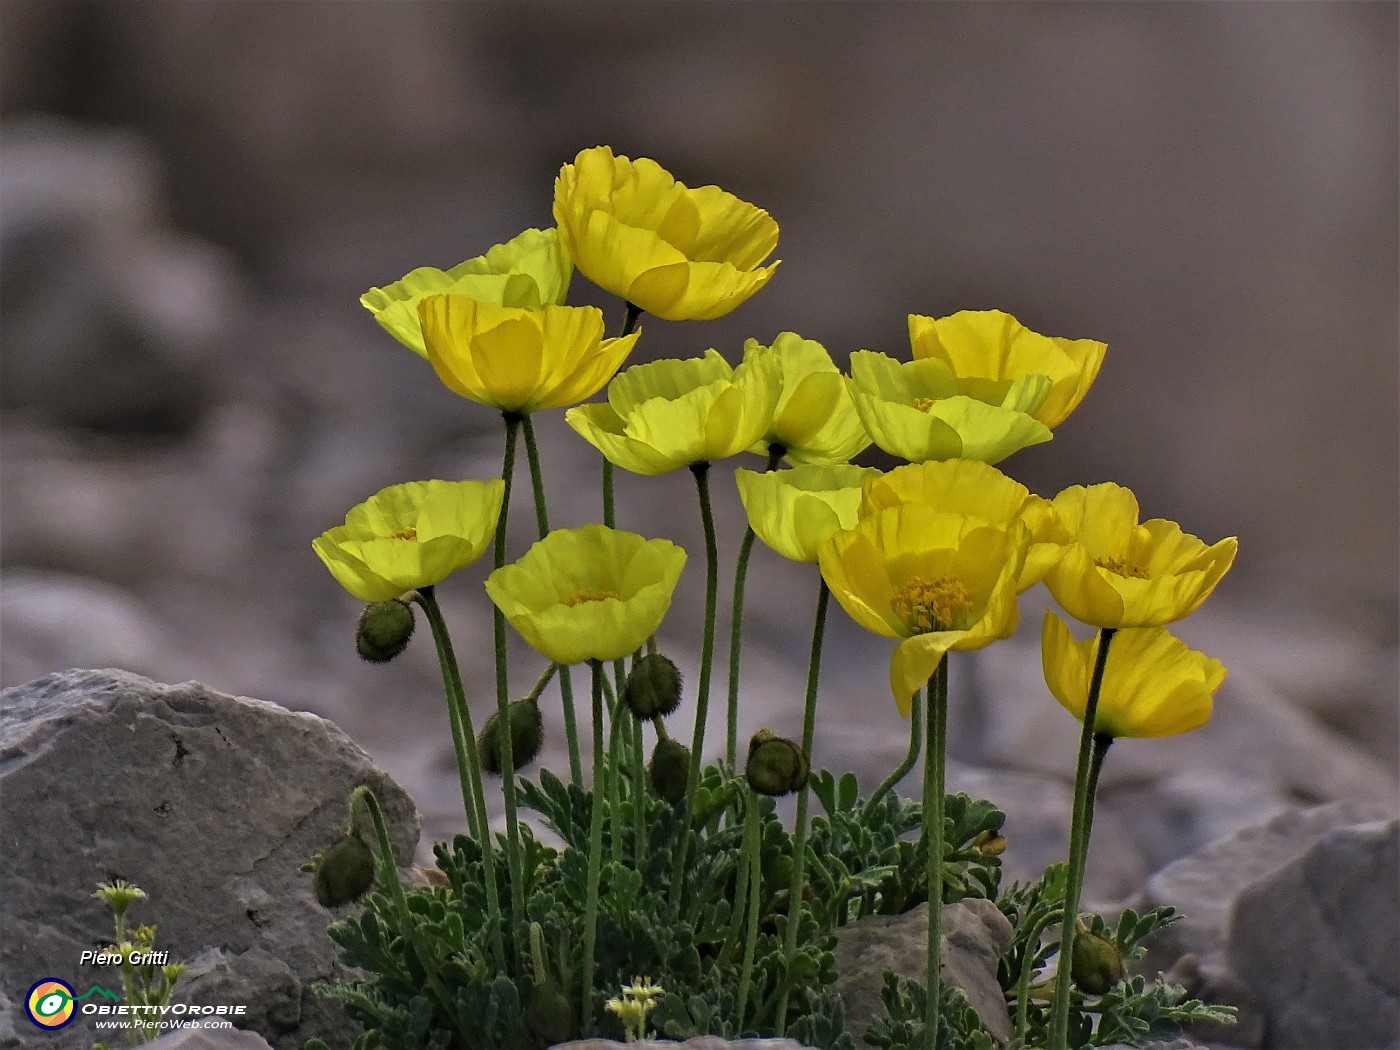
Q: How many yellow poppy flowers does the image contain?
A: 14